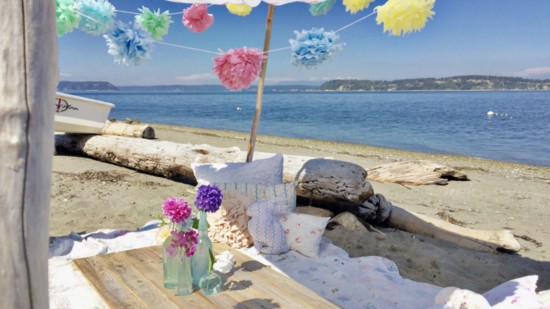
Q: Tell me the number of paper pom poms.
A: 11